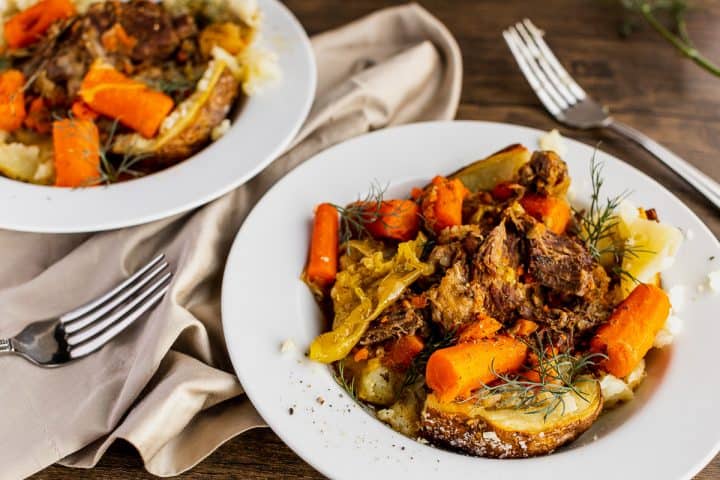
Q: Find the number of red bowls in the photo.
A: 0